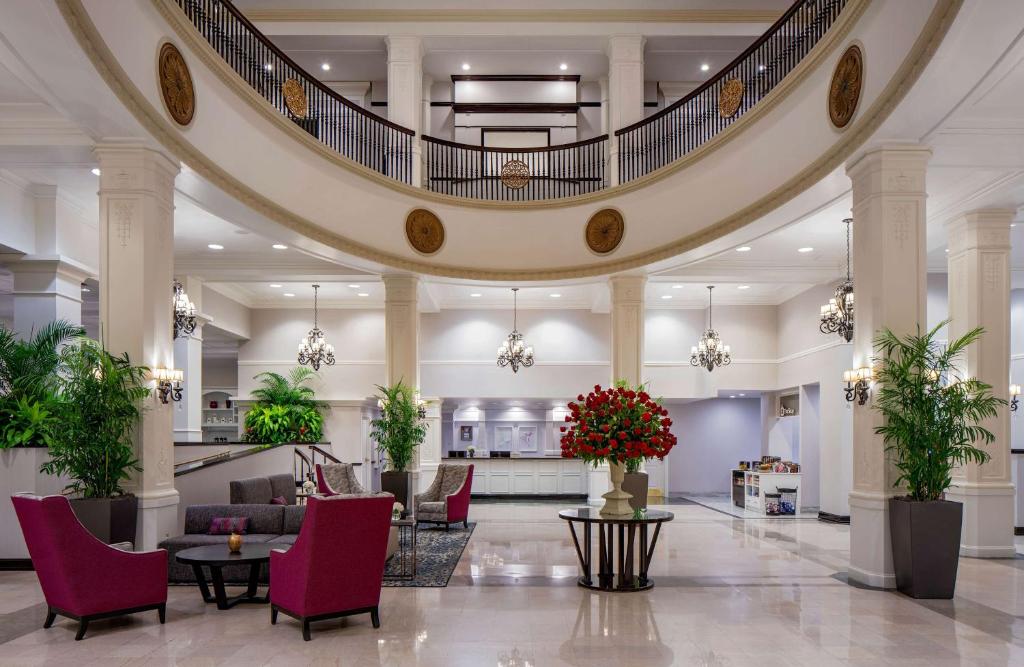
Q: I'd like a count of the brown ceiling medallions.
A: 4